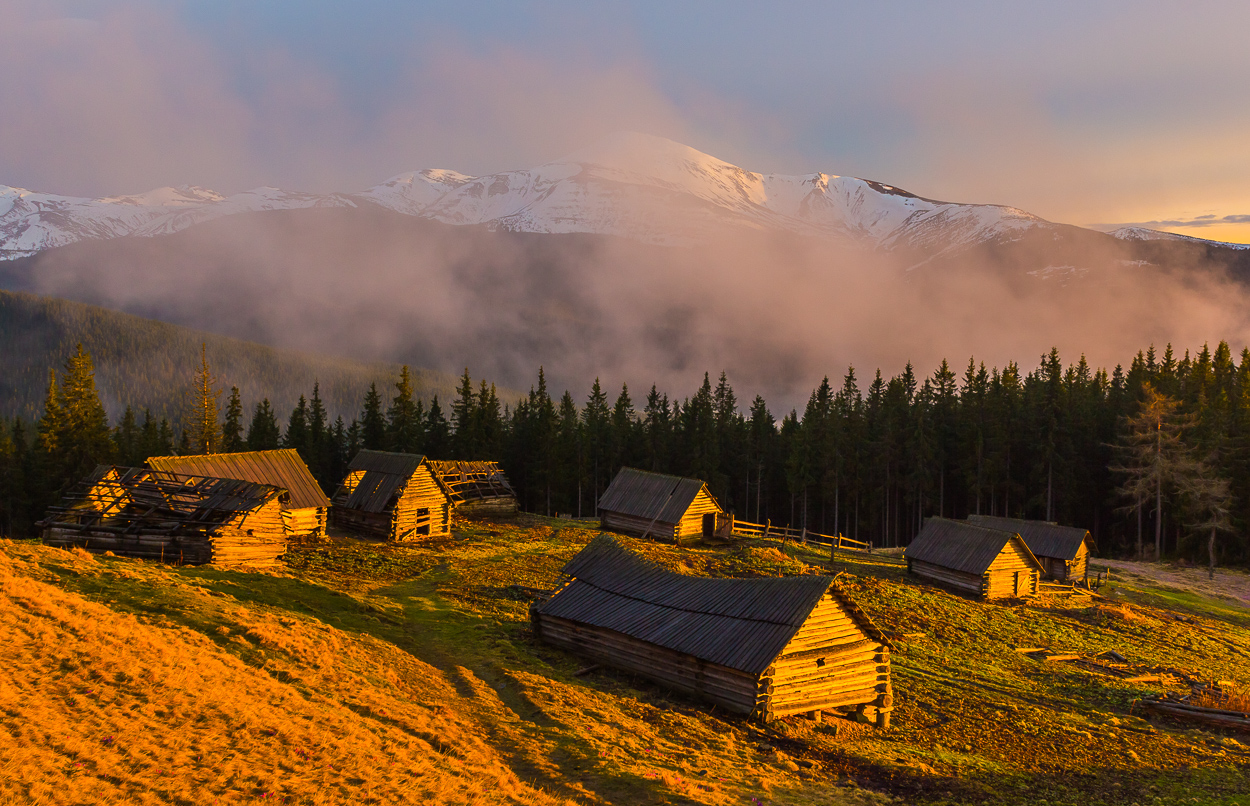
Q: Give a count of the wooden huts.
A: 8